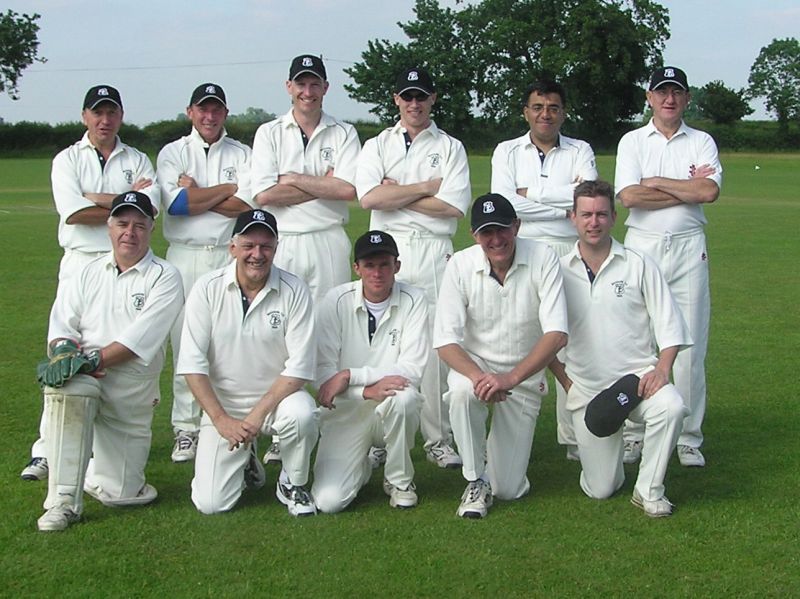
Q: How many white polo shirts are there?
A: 11